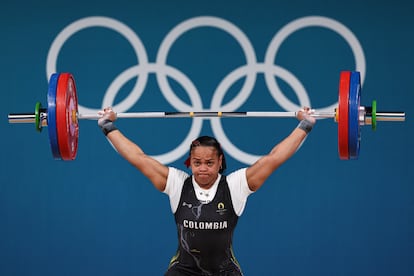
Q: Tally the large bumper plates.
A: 4